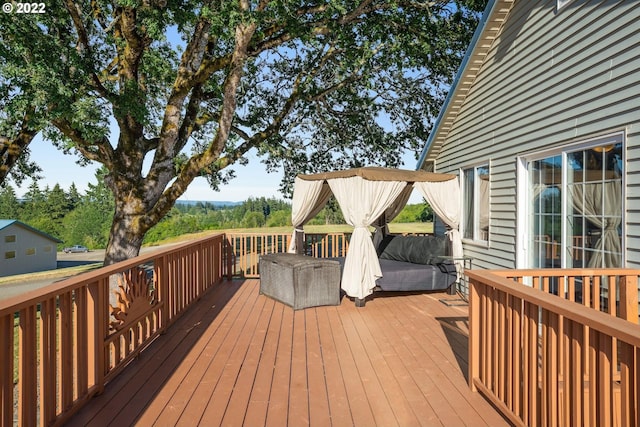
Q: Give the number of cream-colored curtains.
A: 4